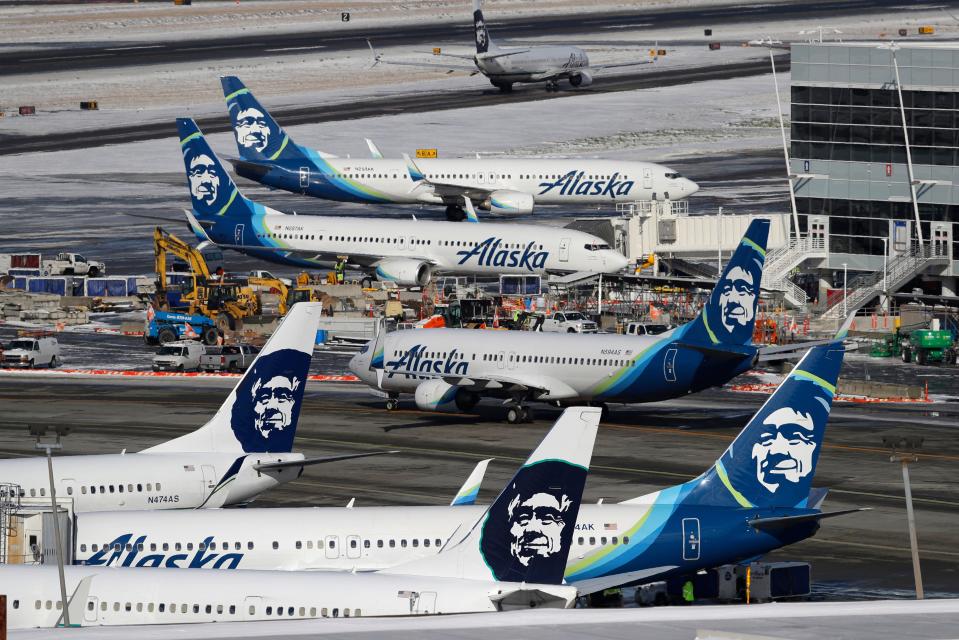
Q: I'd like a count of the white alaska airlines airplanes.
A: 7